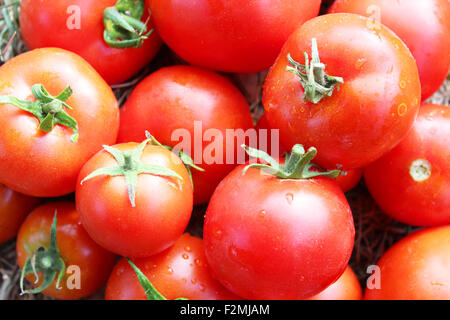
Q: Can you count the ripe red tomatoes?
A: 15